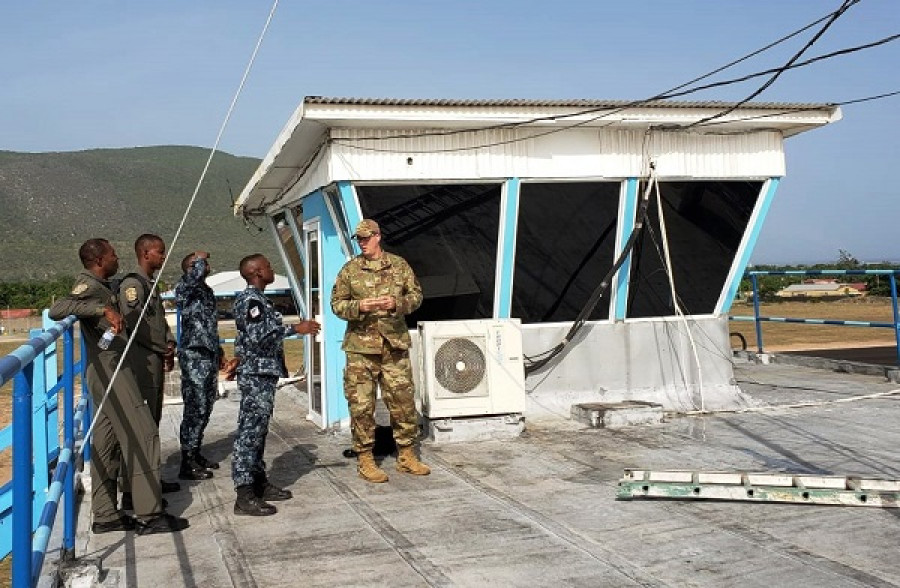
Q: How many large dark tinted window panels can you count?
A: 3